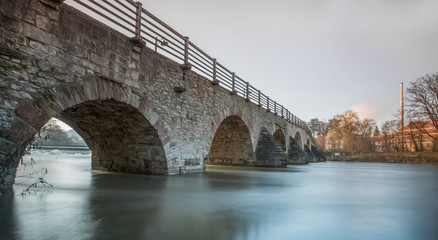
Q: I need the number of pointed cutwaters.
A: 4